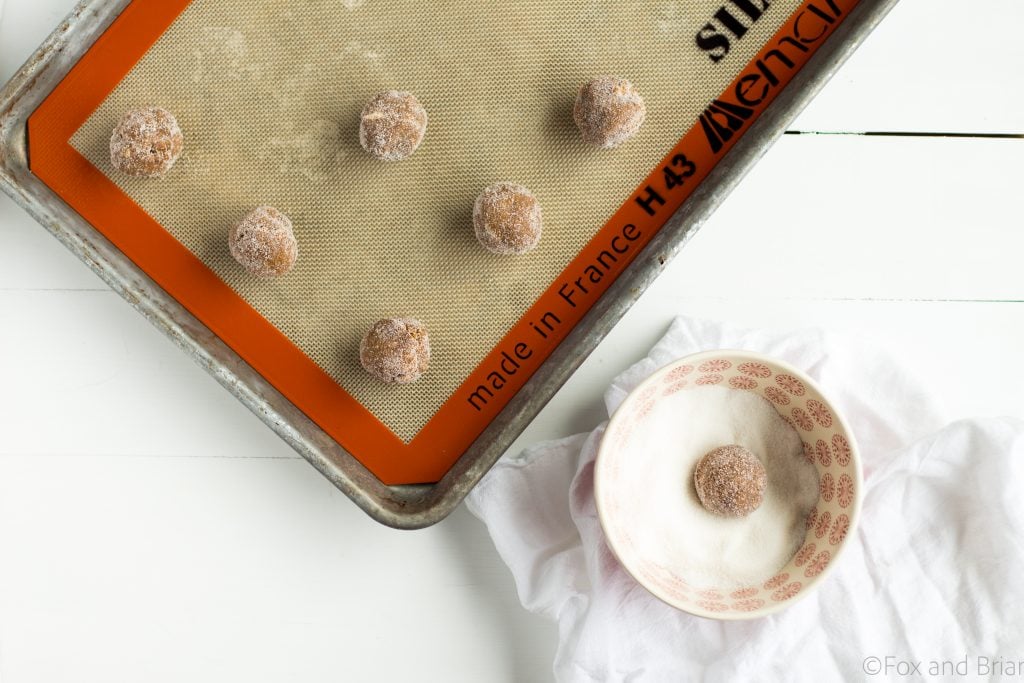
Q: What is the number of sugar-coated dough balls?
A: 7